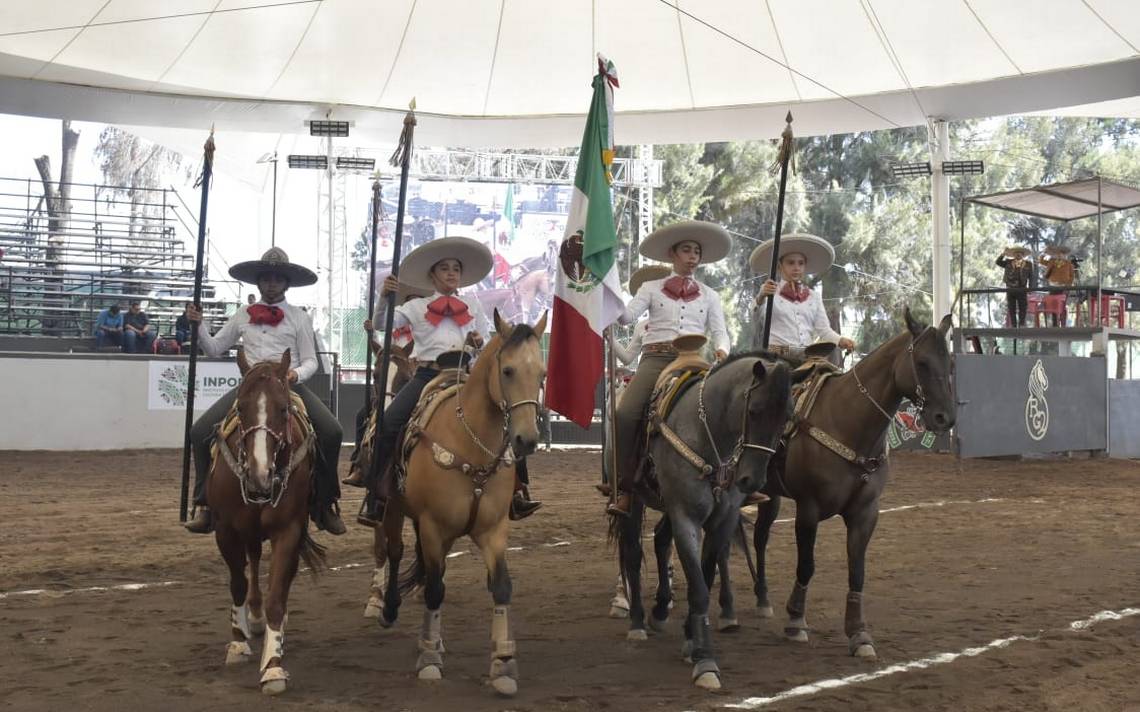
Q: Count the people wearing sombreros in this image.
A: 8